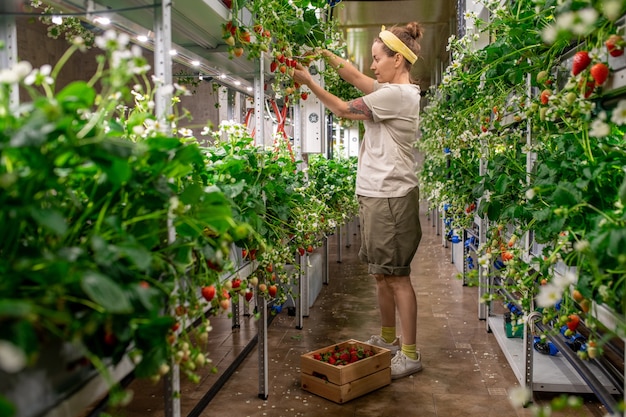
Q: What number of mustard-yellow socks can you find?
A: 2